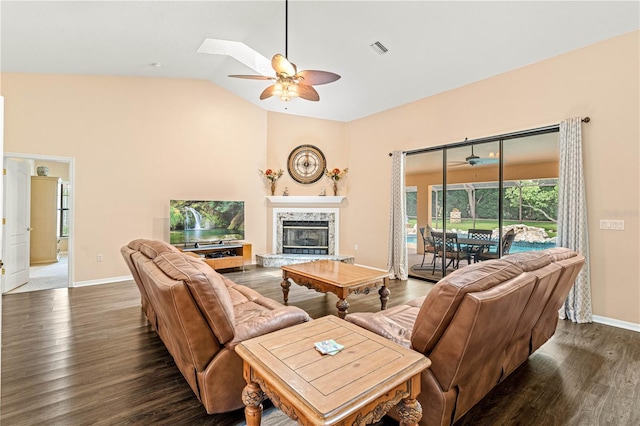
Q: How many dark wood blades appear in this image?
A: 5